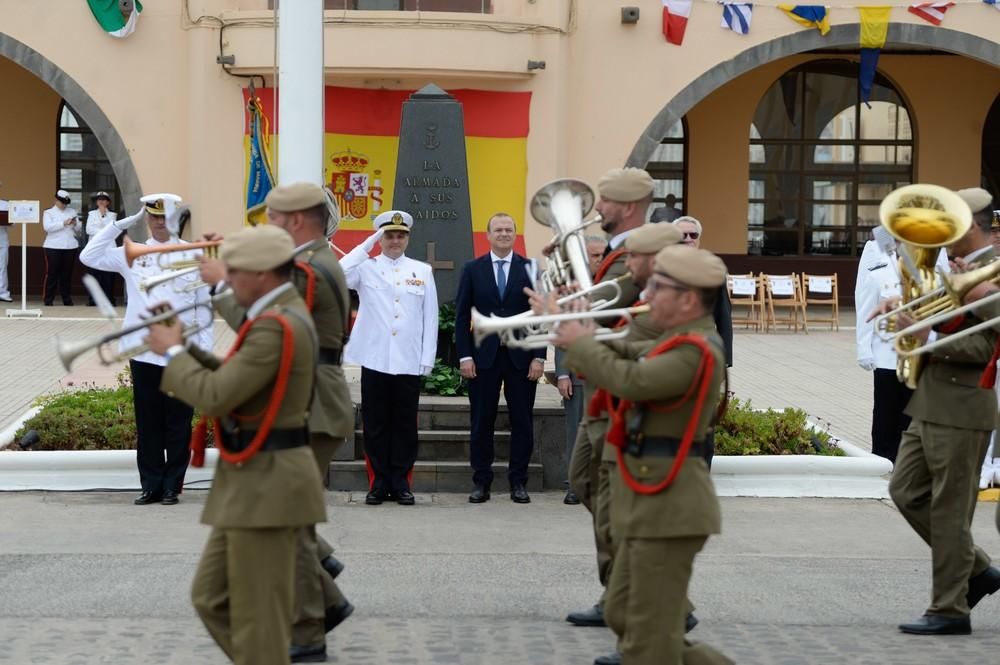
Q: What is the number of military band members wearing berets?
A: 6